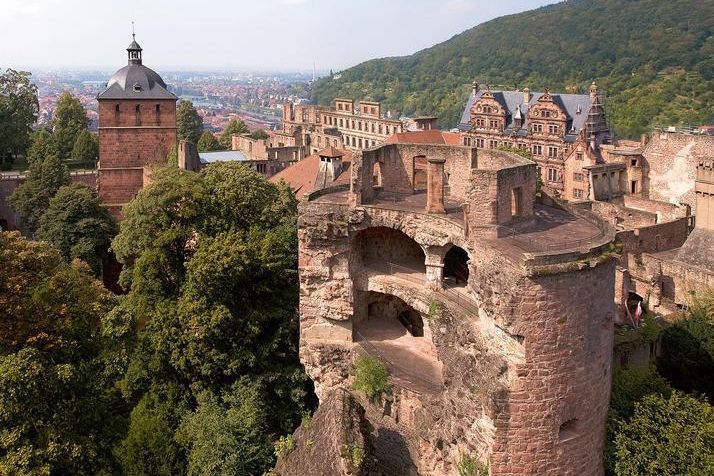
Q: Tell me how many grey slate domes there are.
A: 1